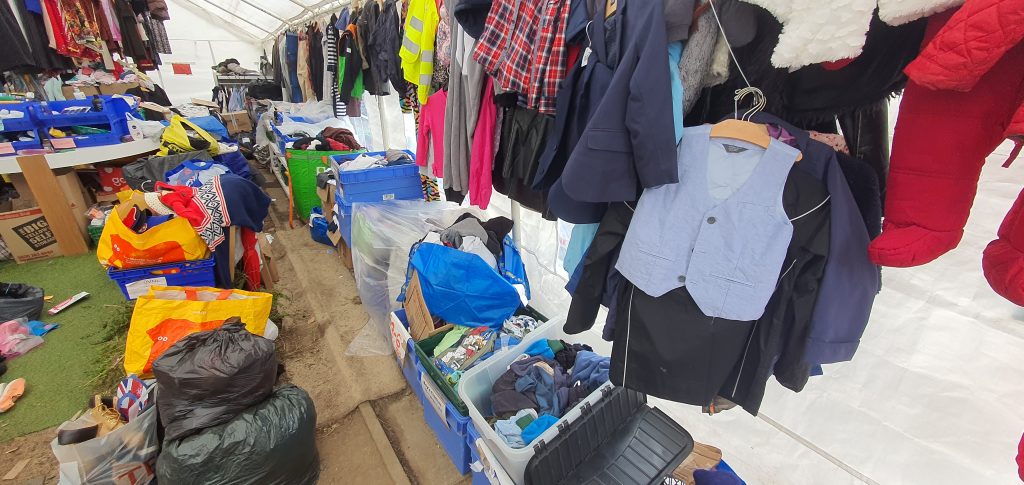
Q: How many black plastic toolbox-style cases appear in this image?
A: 1